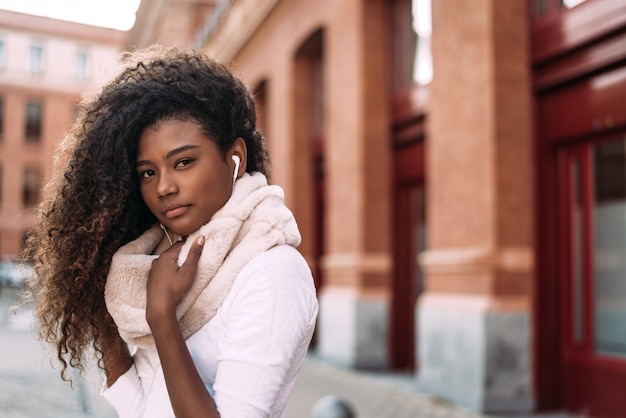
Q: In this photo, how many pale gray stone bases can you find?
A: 2